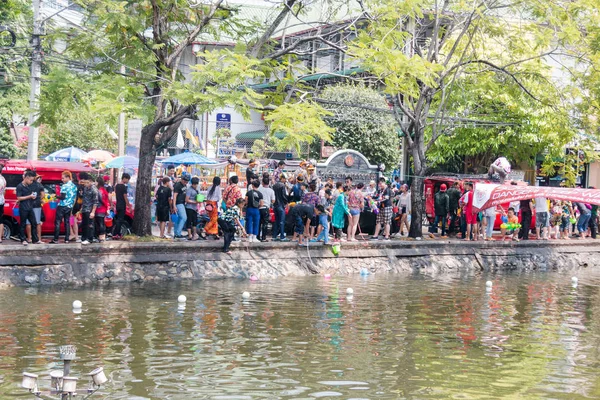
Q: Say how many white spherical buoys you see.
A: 6